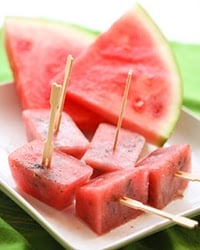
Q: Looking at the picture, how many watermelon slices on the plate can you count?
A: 2